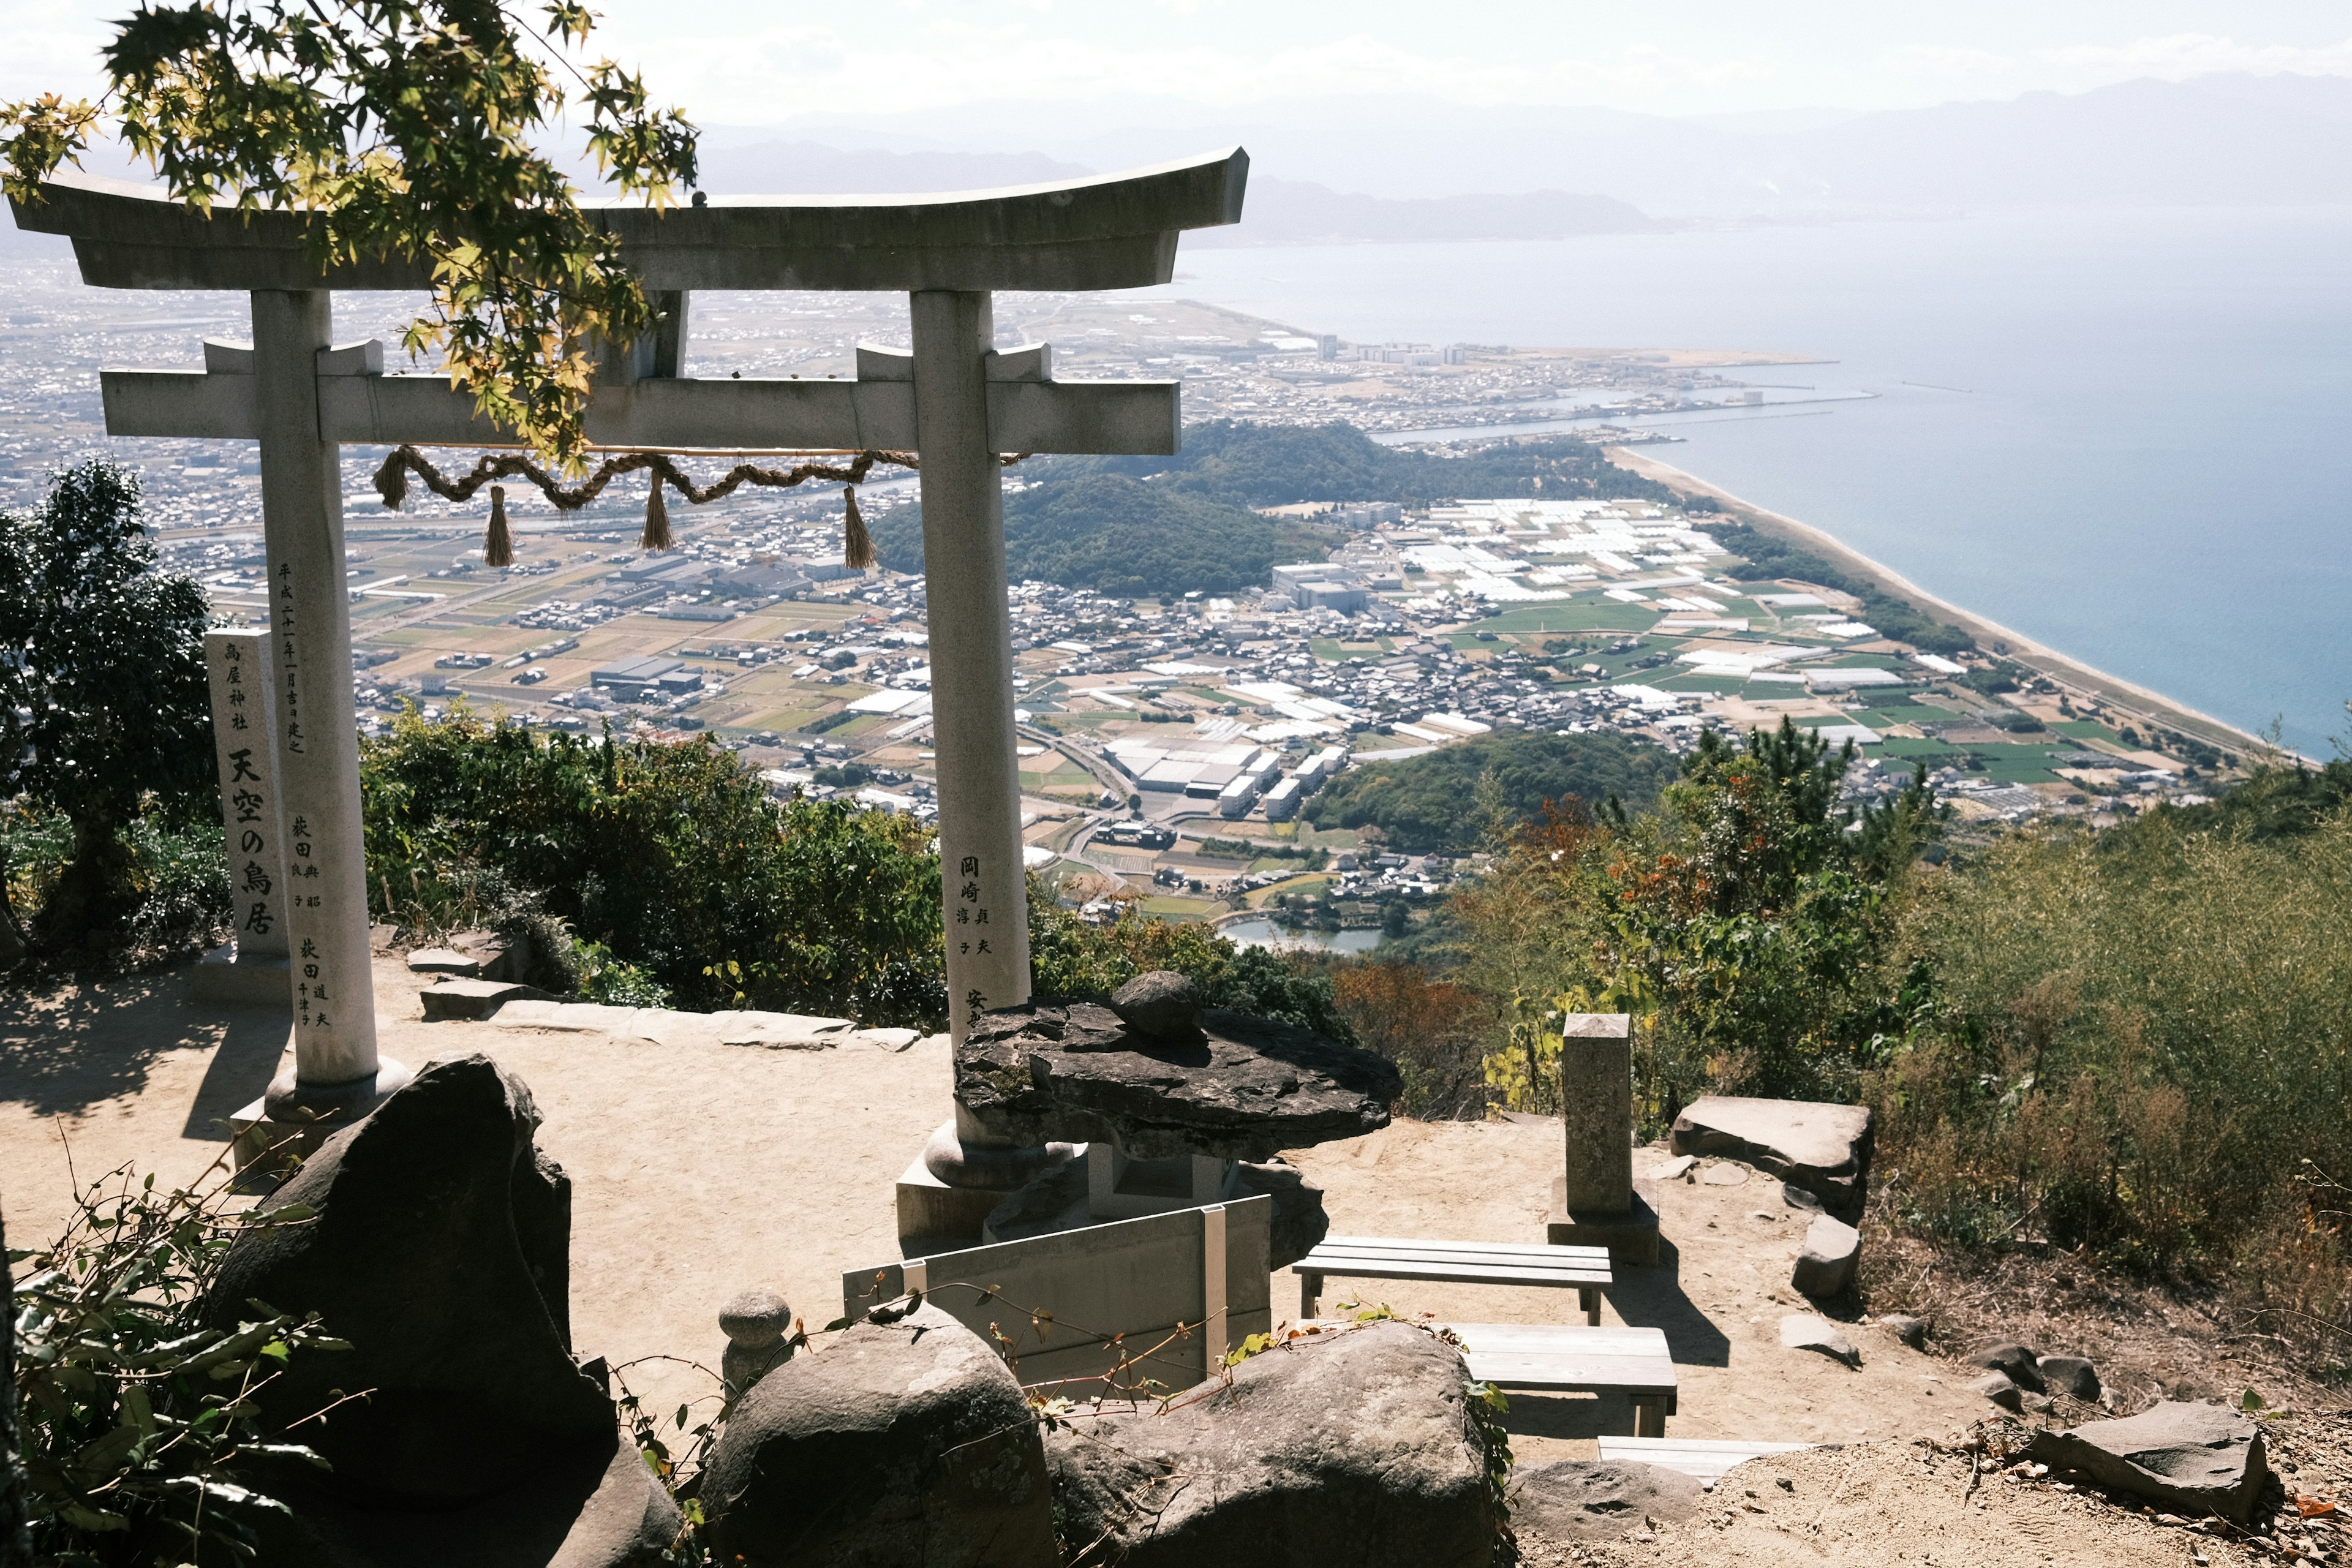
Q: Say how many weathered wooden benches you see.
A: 3